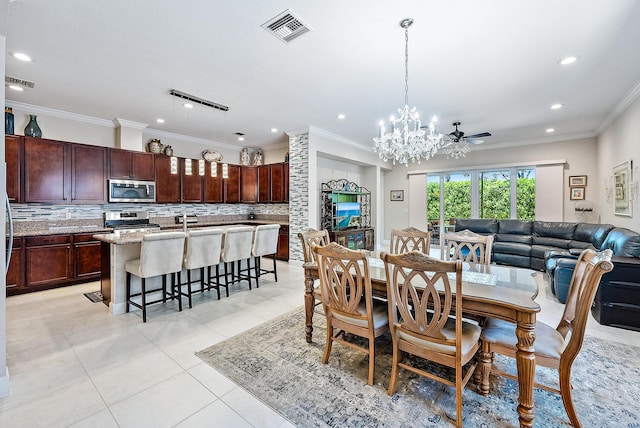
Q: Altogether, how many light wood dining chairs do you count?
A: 6